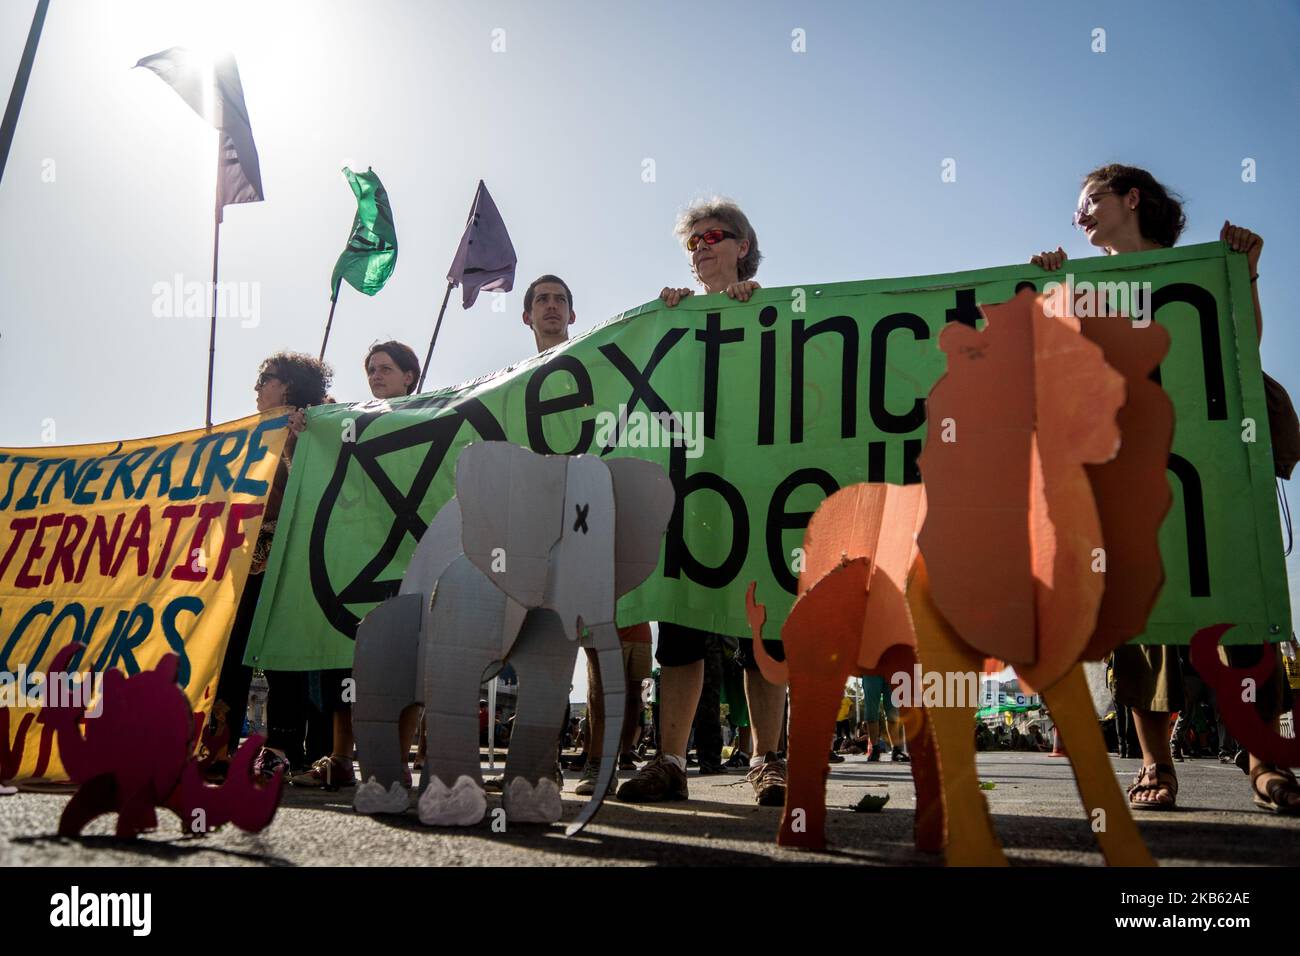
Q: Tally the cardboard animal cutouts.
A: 4